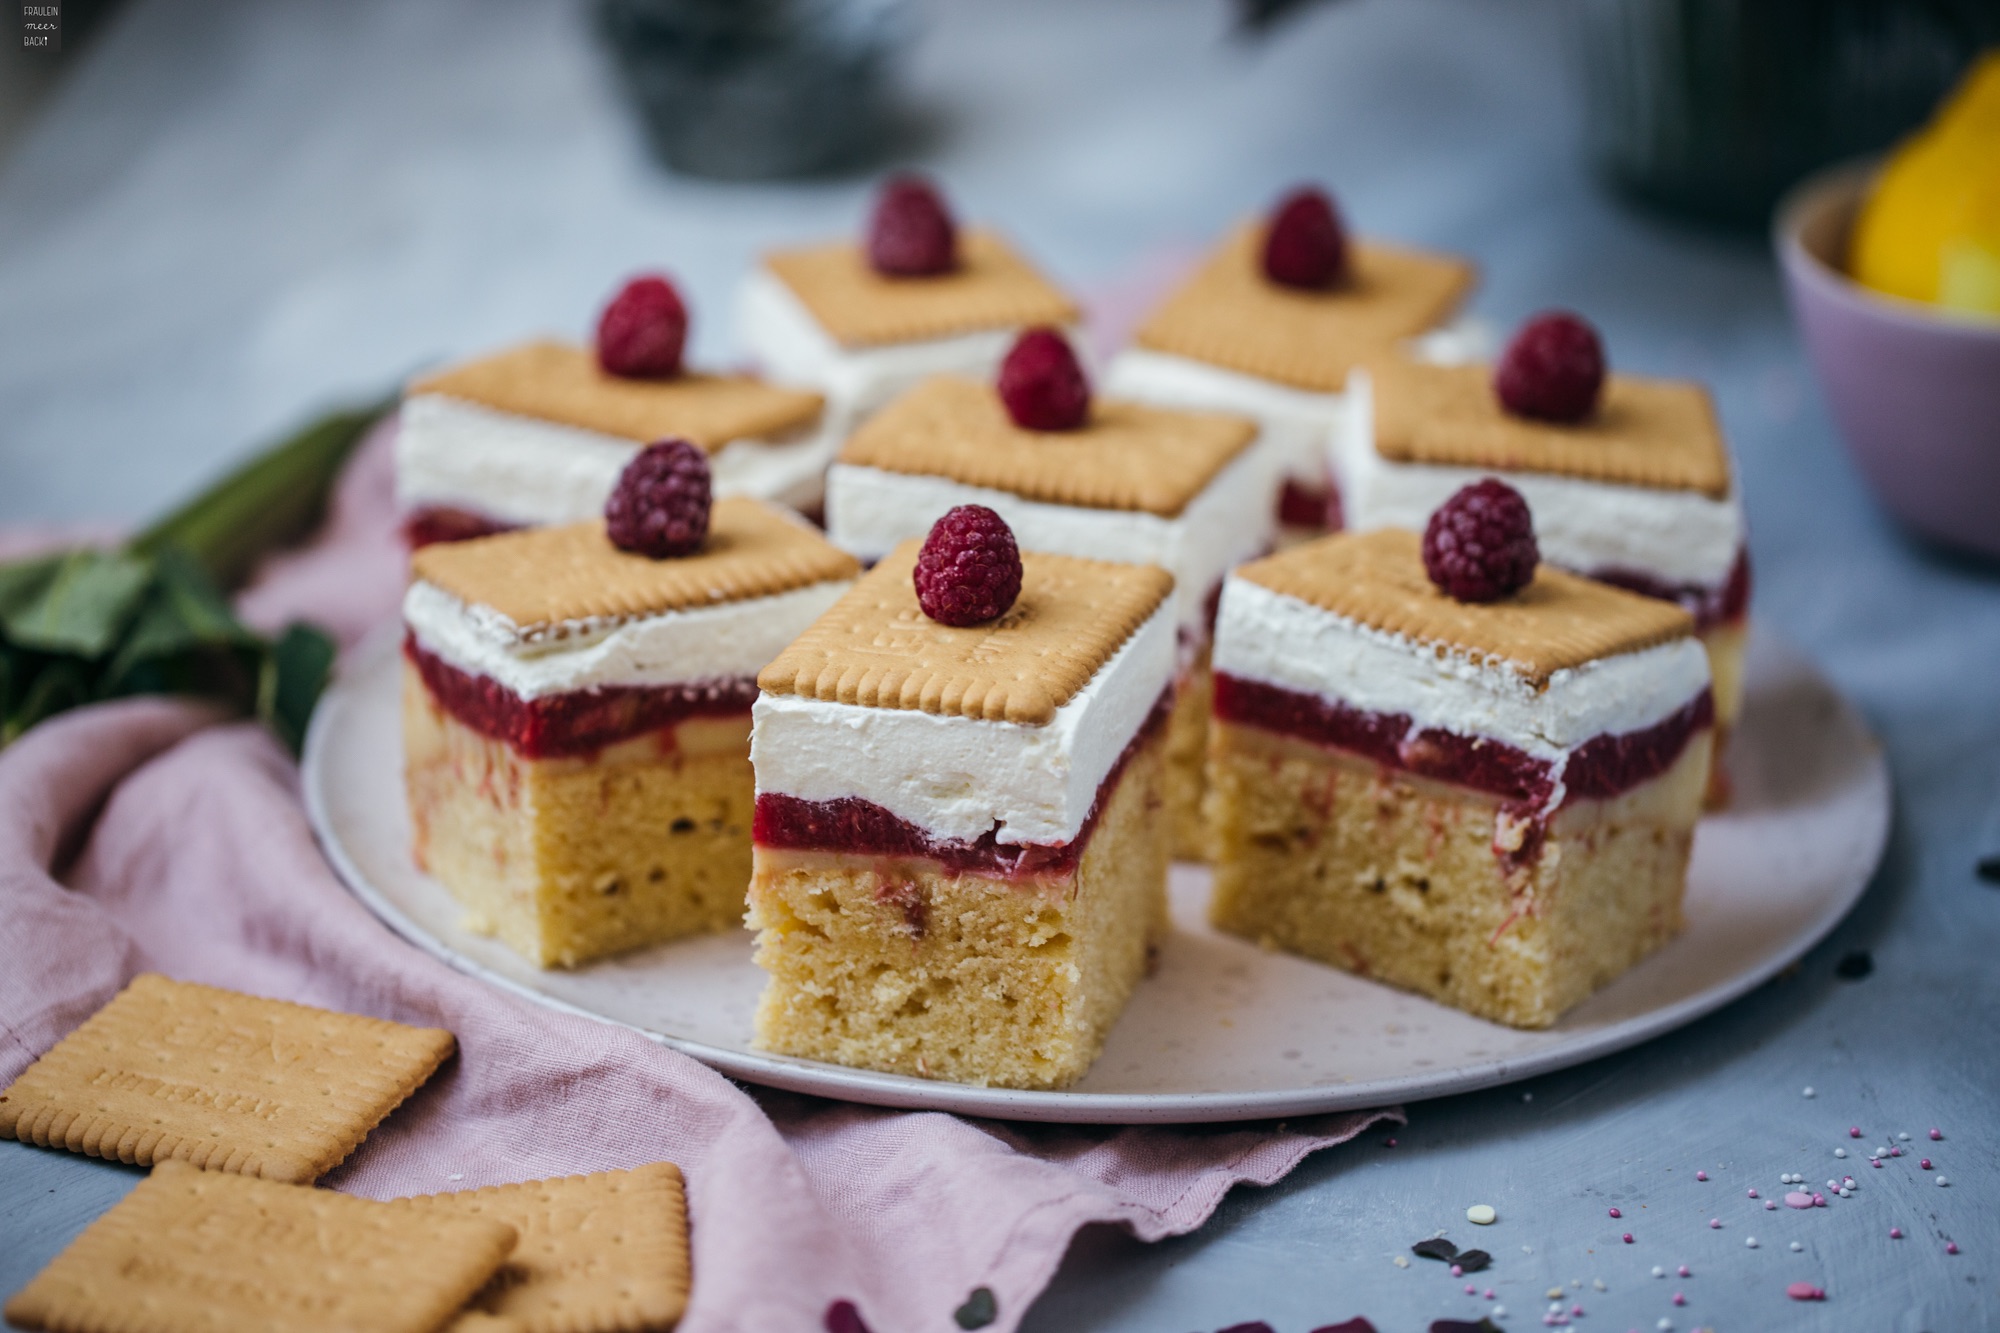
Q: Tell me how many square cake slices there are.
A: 8